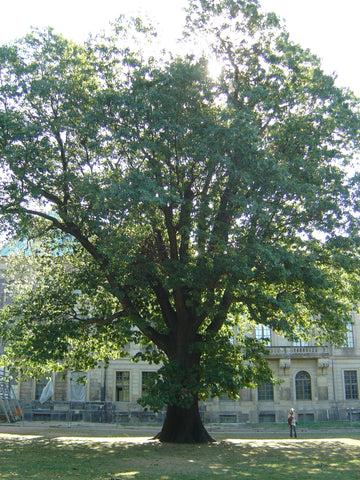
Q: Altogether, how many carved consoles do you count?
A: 2